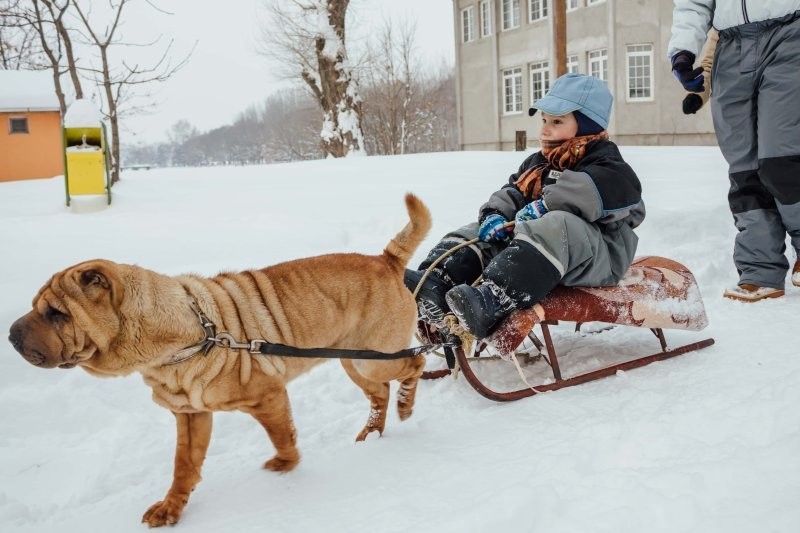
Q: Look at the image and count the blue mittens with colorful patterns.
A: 2